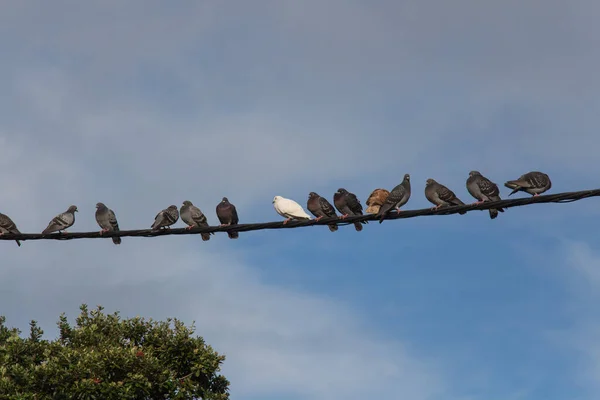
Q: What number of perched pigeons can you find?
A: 14